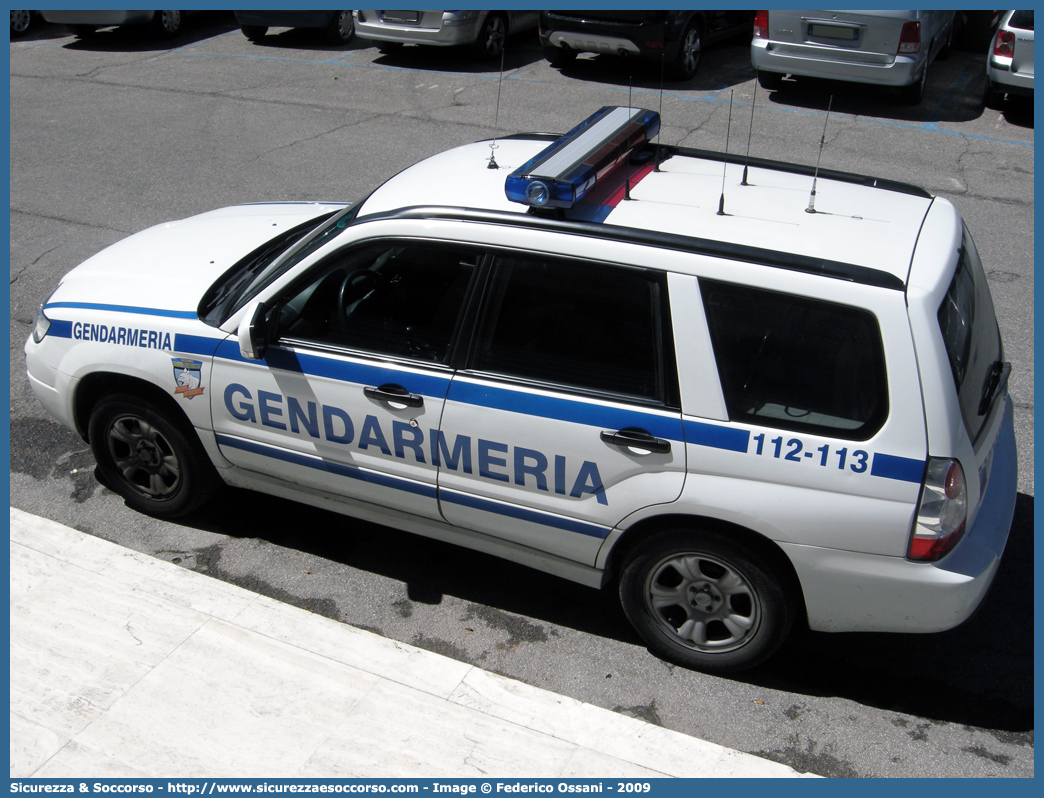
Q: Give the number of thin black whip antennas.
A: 6